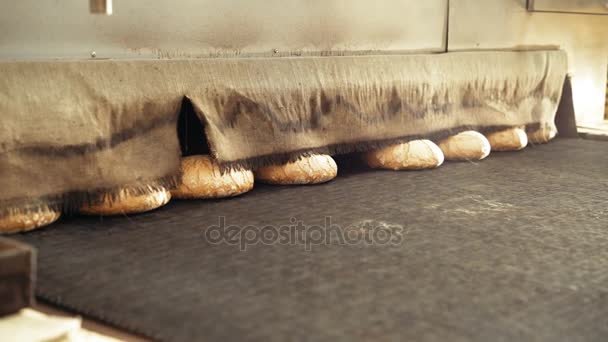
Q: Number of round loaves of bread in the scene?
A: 8